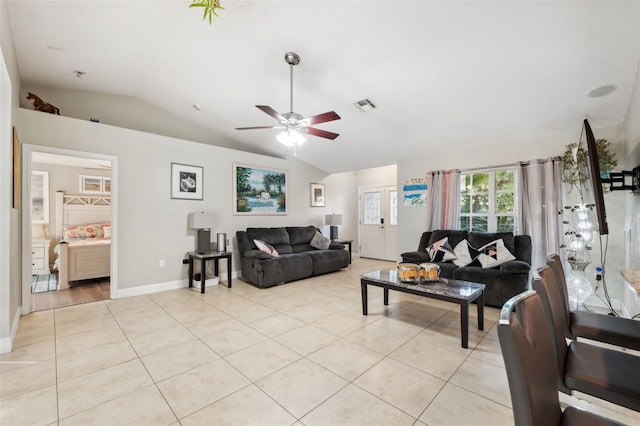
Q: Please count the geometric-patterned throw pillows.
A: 4